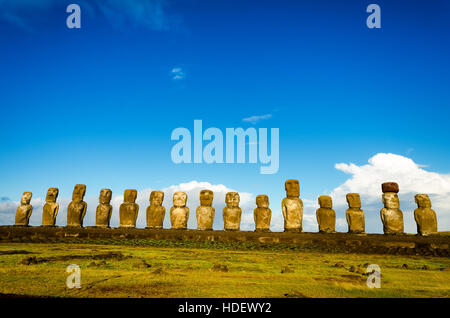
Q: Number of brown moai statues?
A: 15